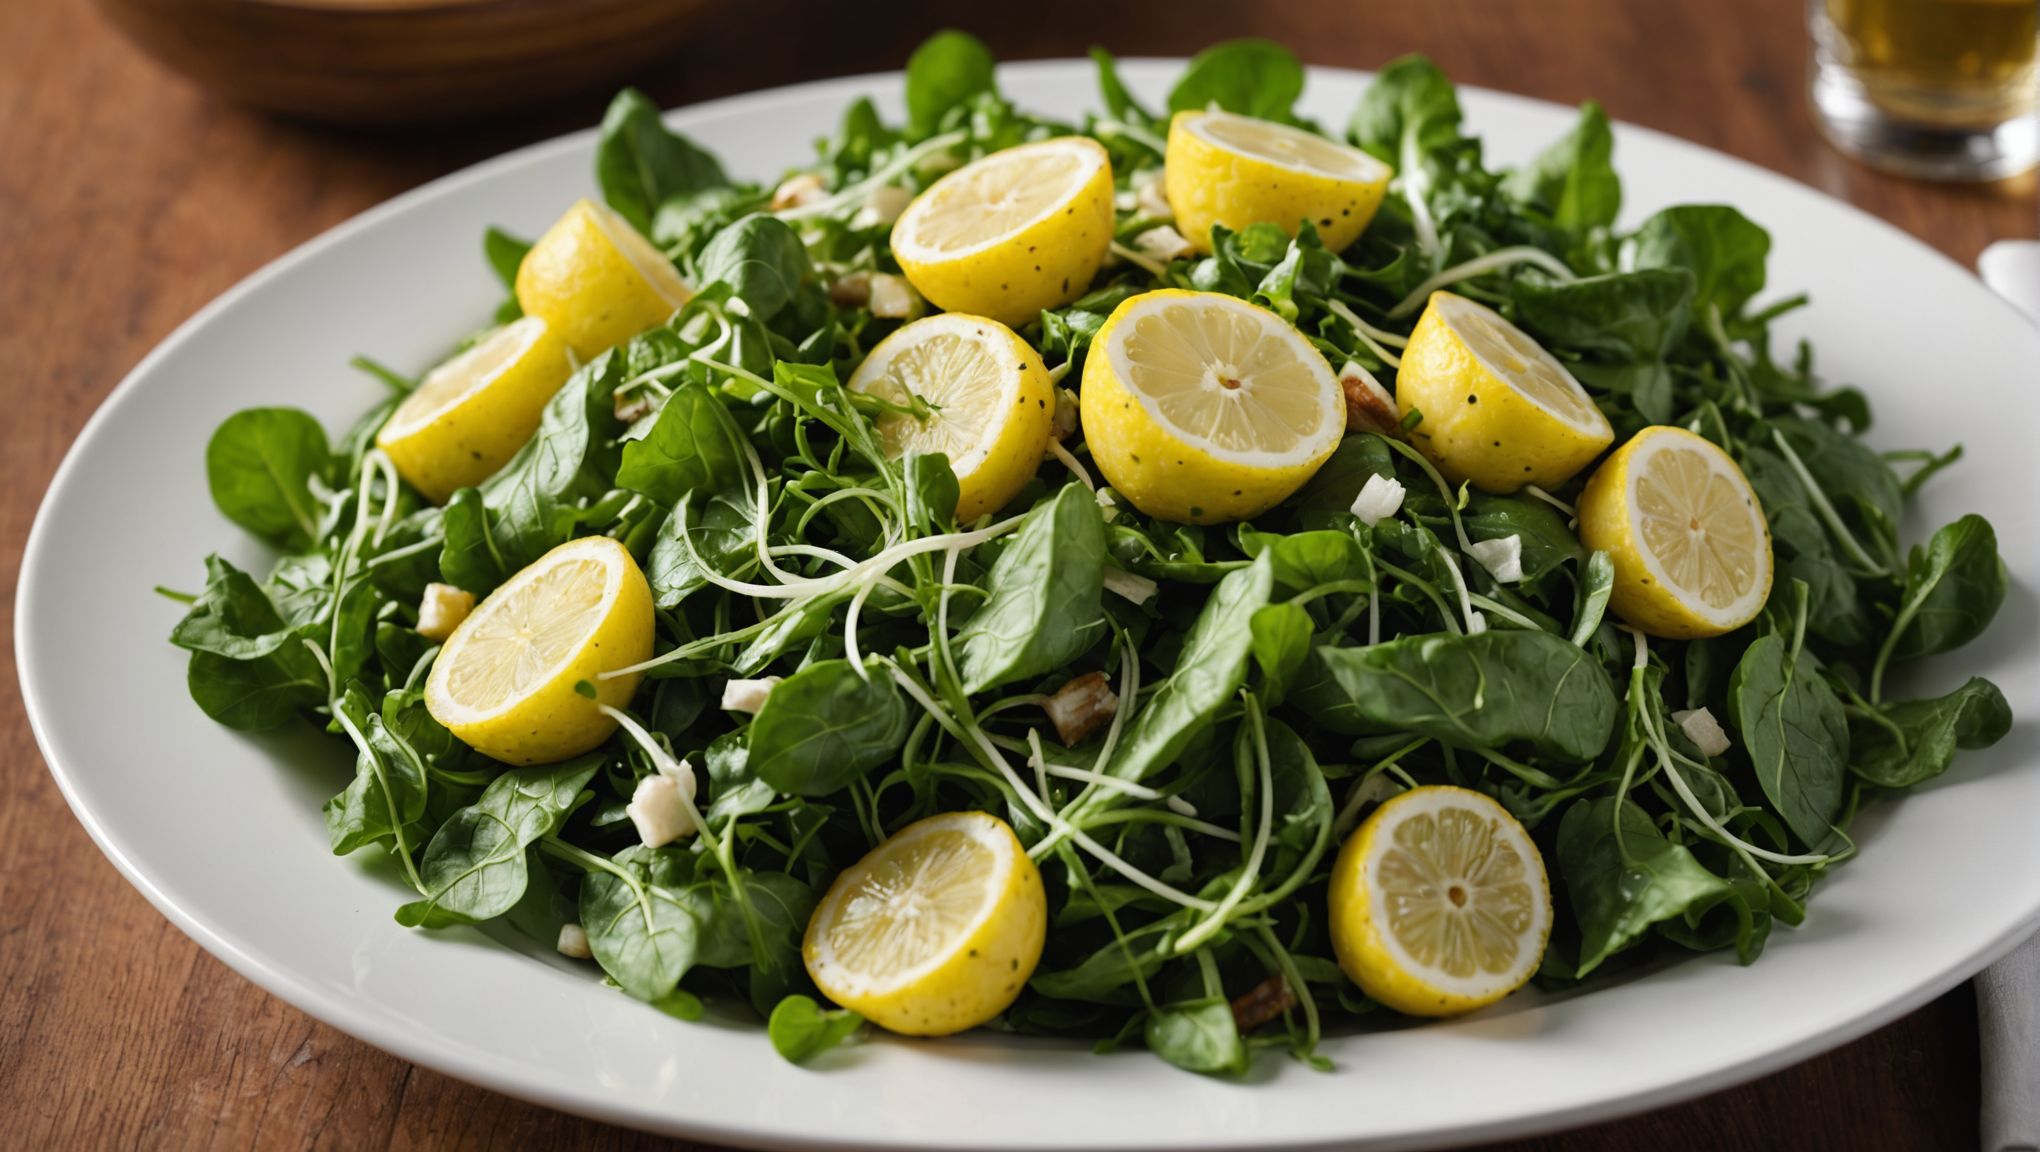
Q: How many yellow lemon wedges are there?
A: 11